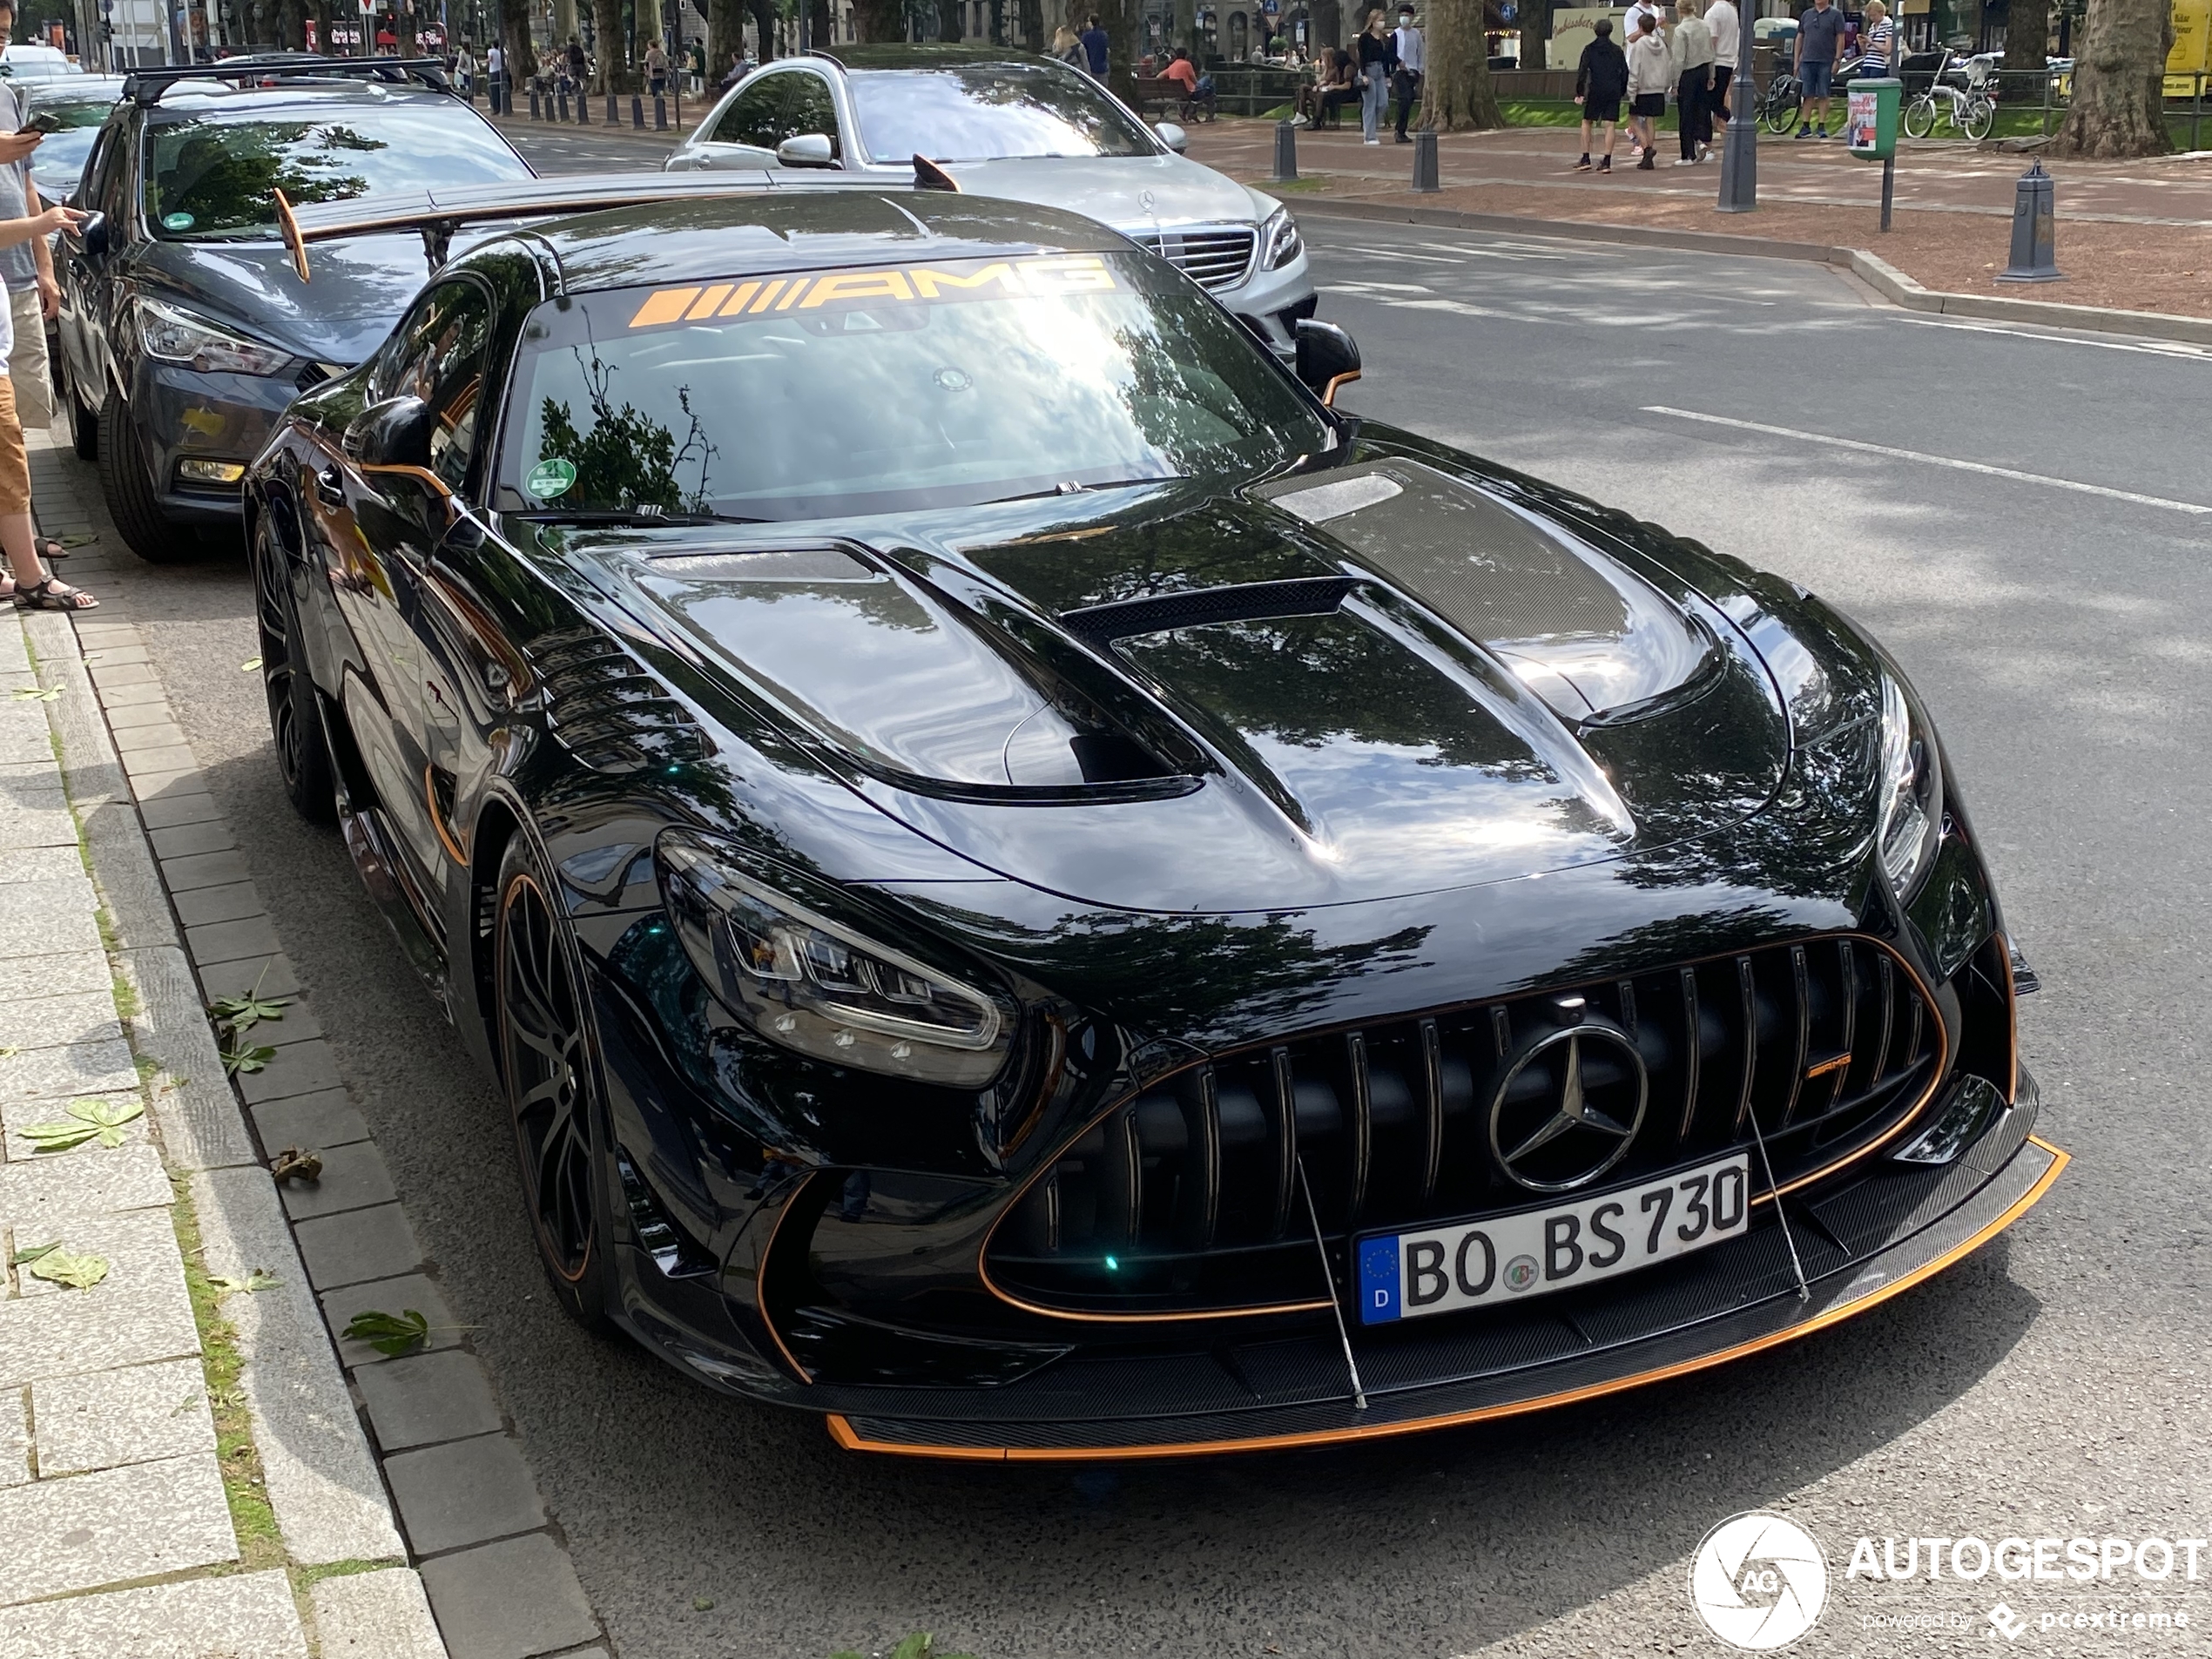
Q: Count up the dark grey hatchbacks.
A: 1